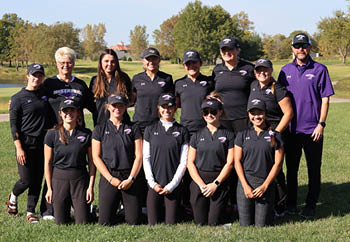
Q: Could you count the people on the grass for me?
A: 13